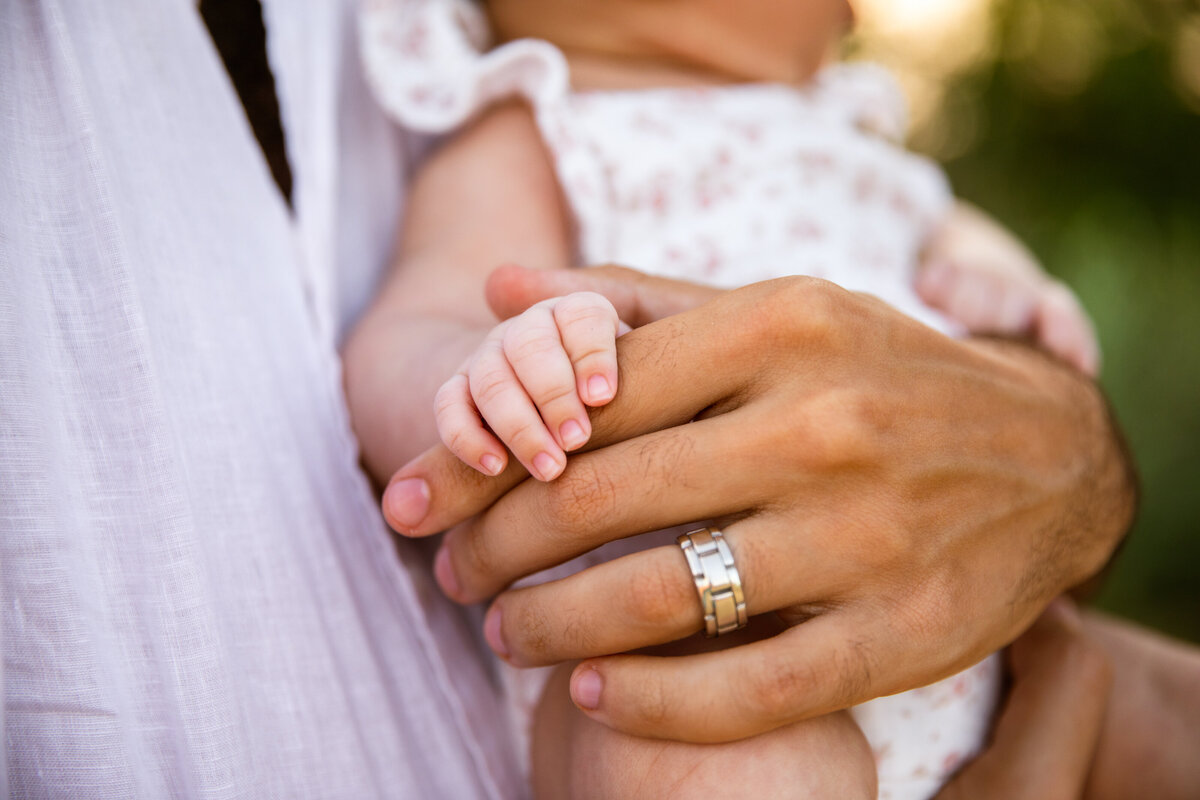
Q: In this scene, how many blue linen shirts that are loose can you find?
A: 0